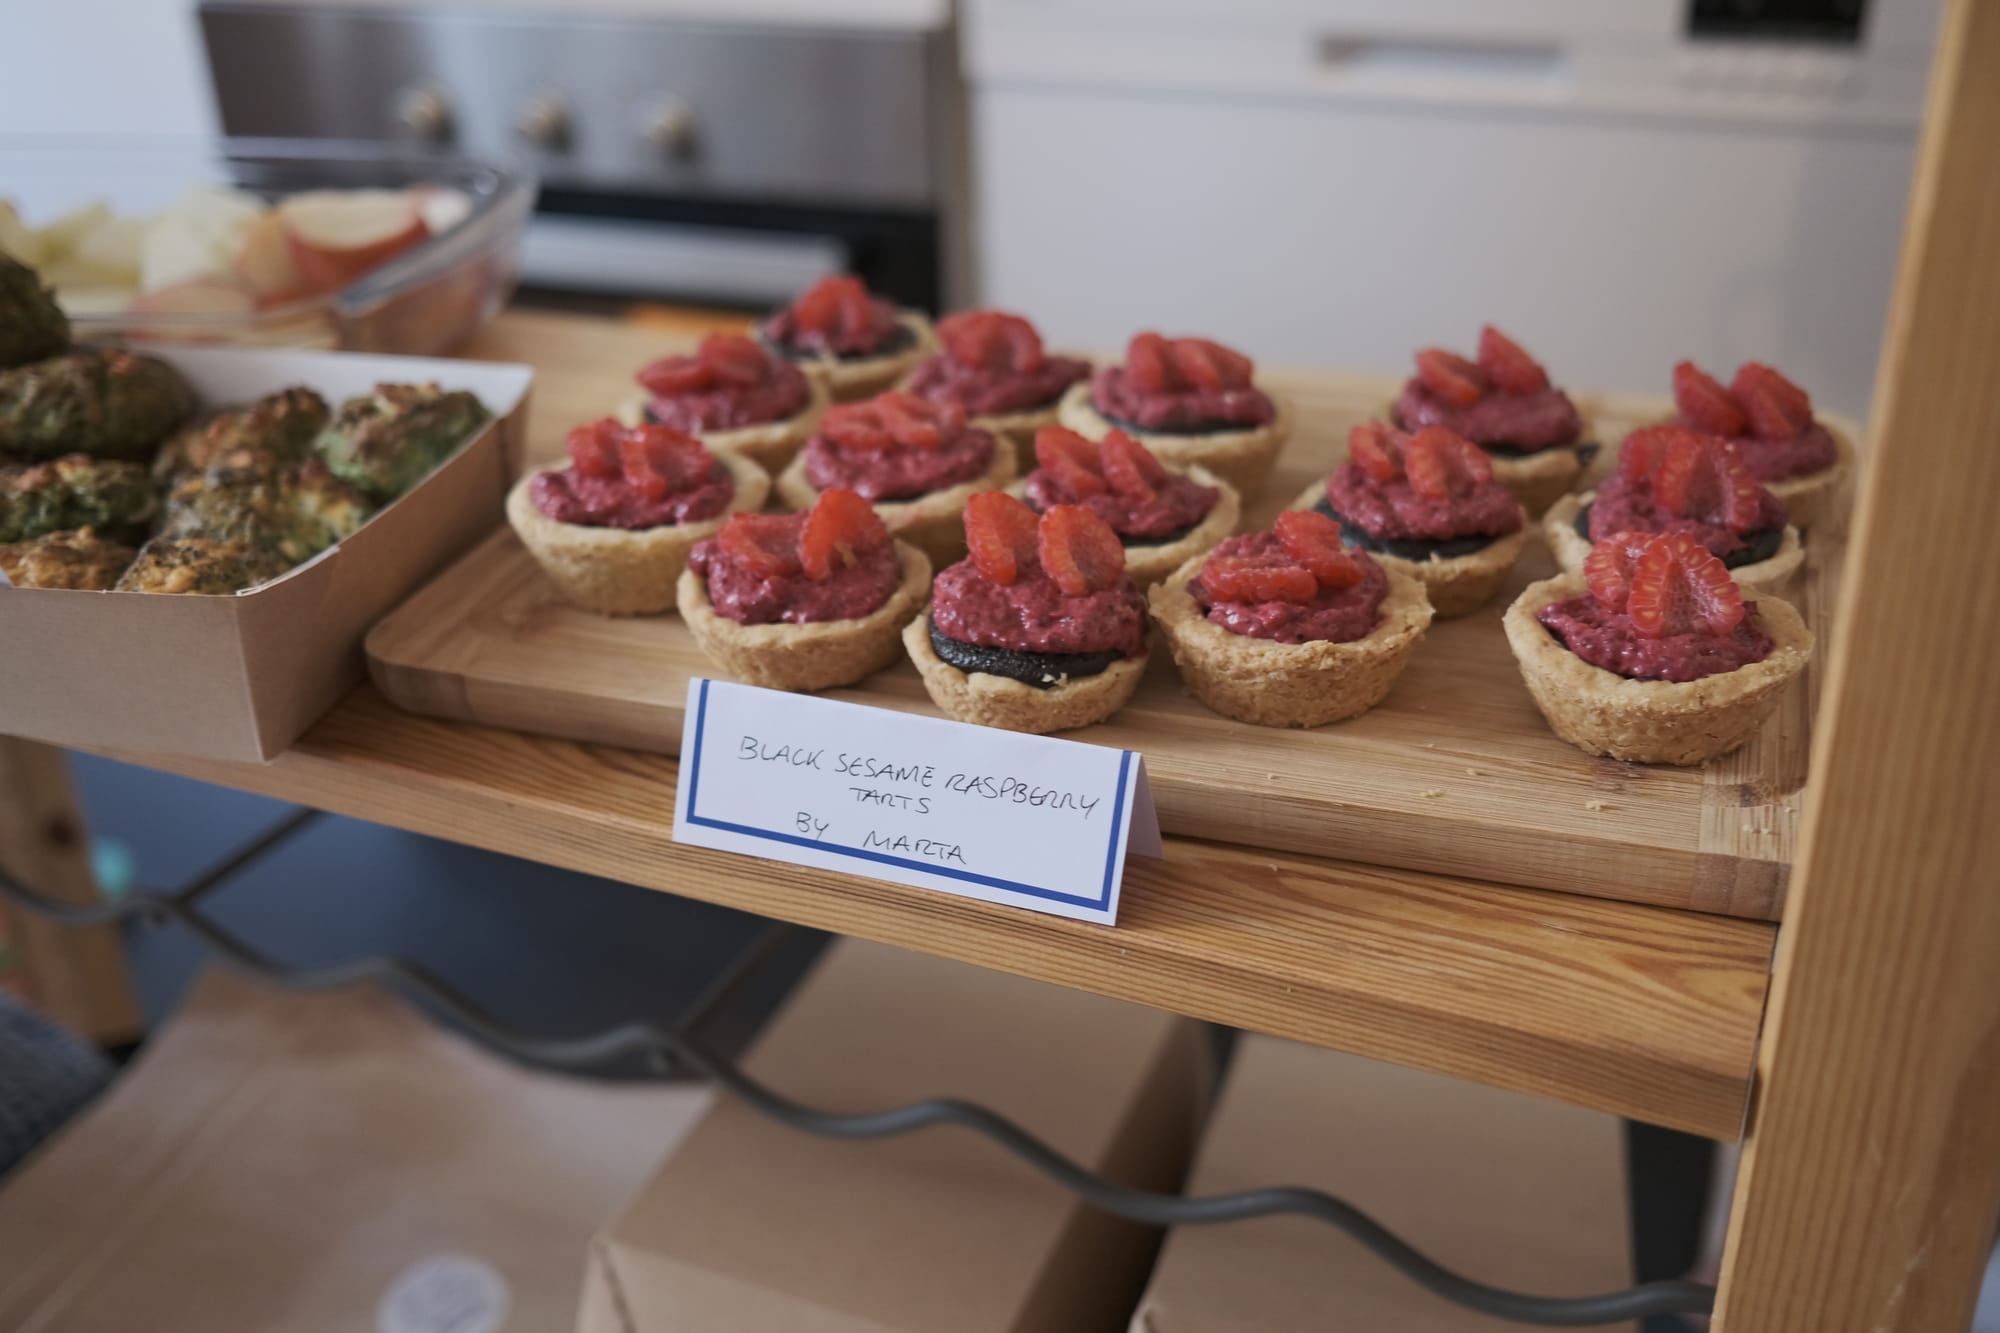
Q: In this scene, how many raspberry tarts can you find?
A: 15